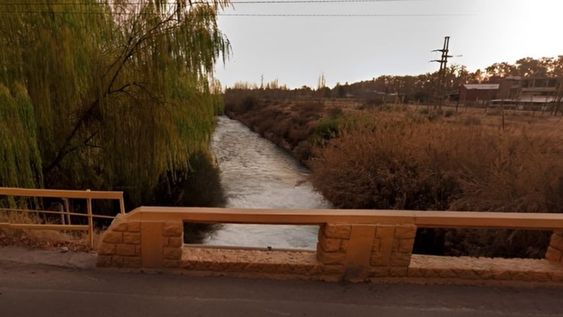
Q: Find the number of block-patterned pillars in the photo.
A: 3